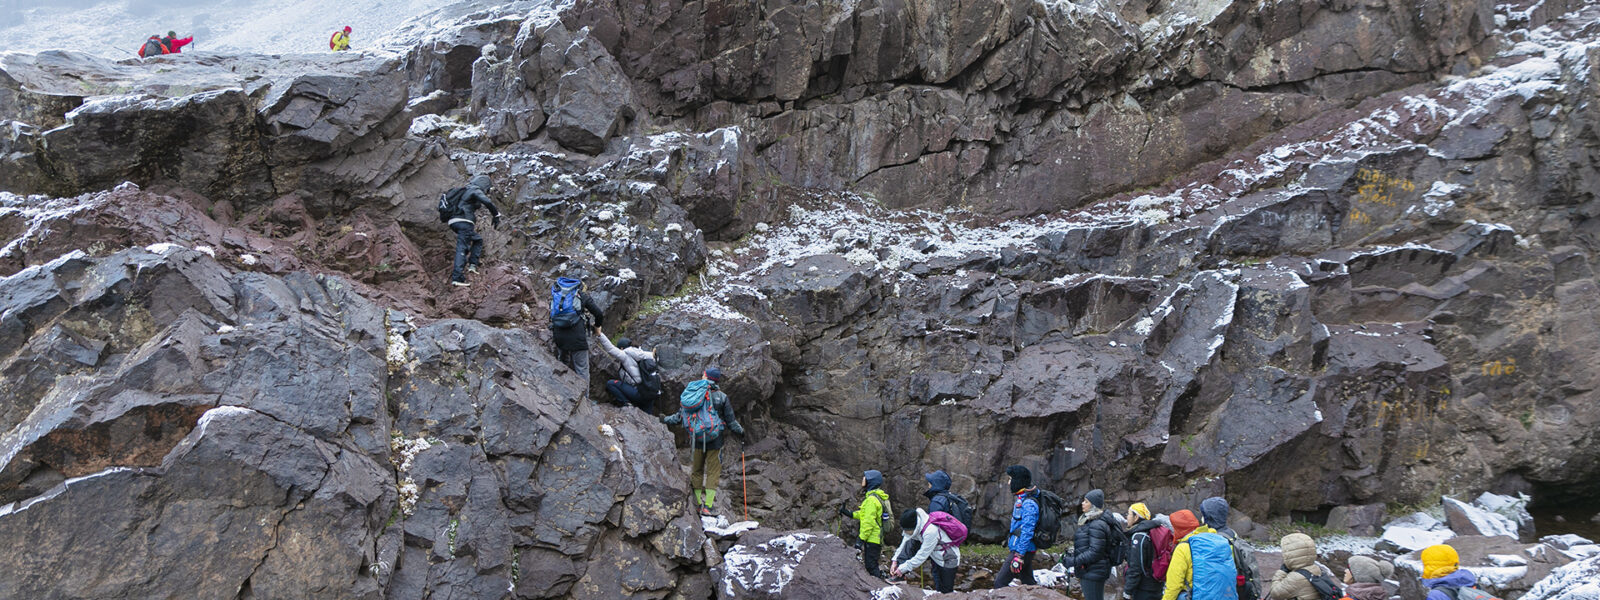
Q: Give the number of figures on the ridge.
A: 3